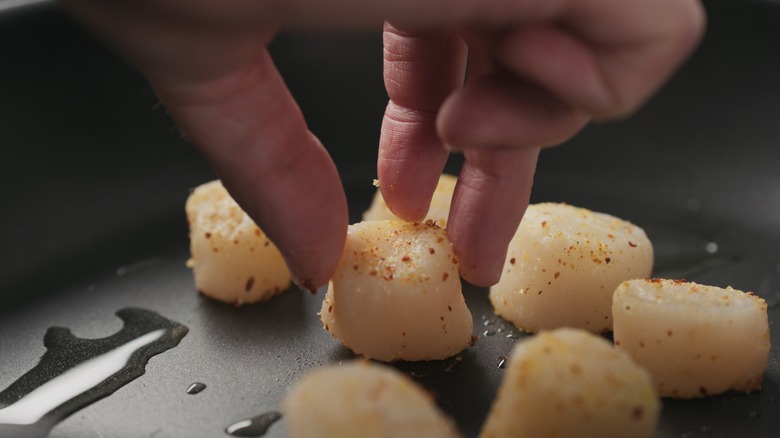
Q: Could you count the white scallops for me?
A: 7